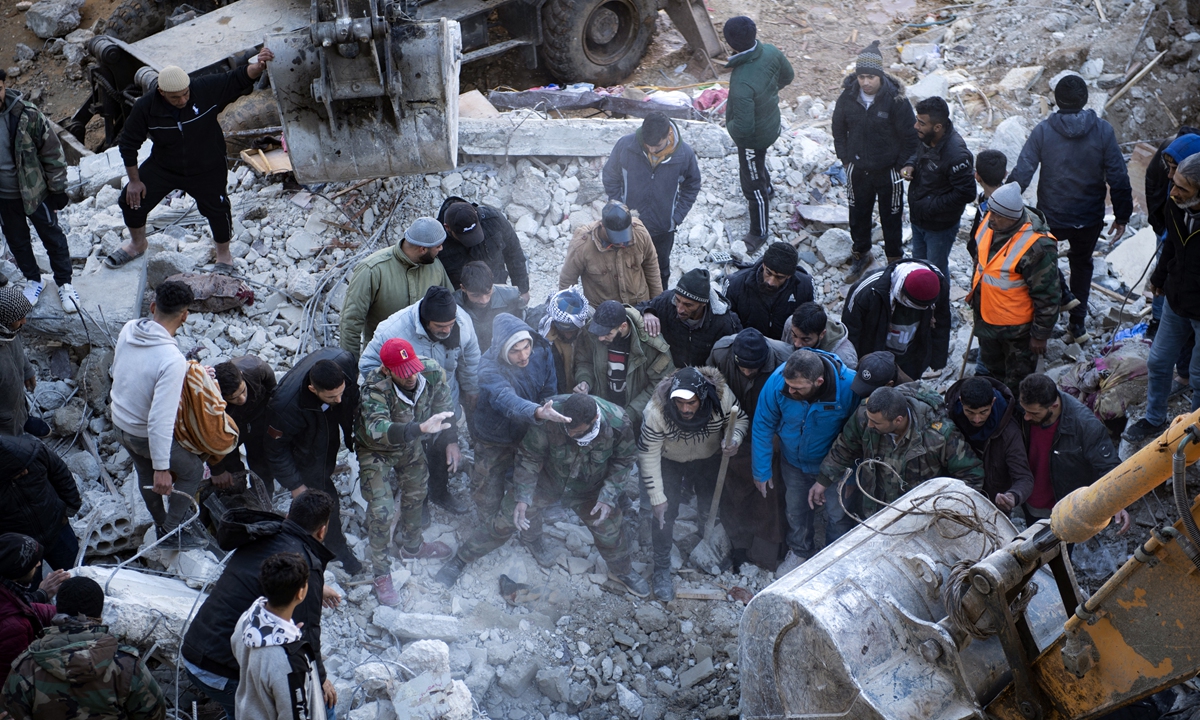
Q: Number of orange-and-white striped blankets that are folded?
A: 1